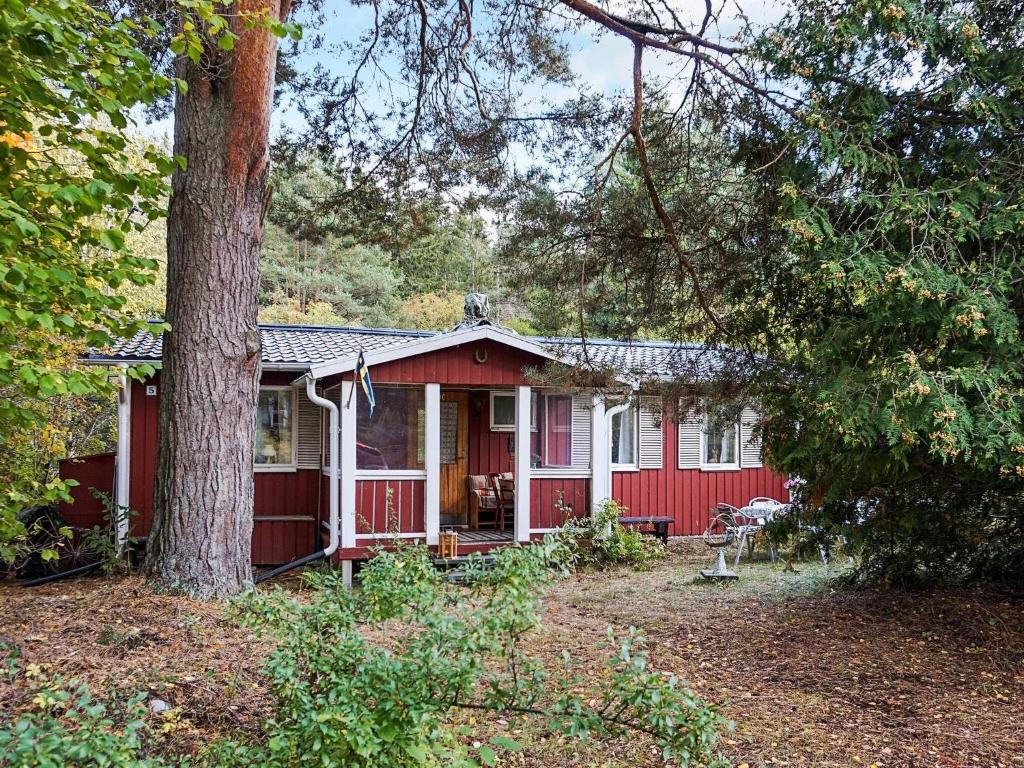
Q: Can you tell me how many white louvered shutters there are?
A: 5